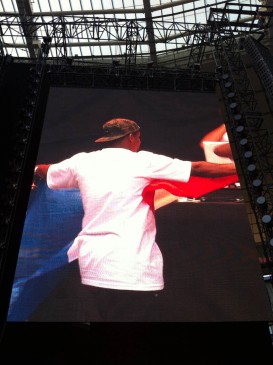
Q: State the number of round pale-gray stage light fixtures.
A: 13